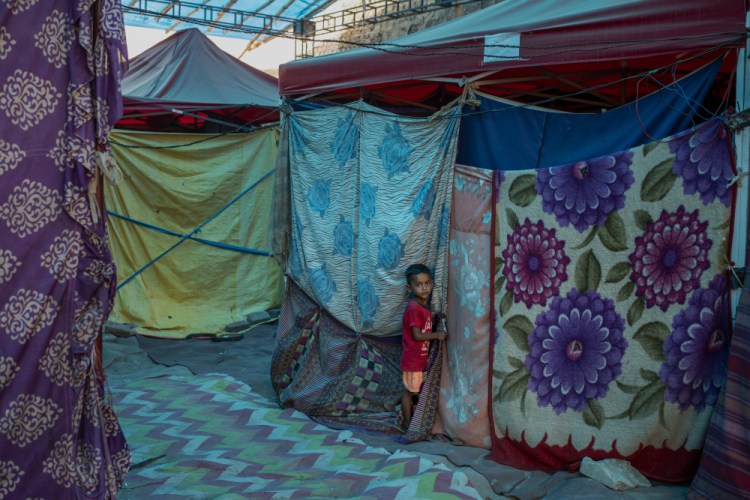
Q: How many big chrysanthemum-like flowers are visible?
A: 6